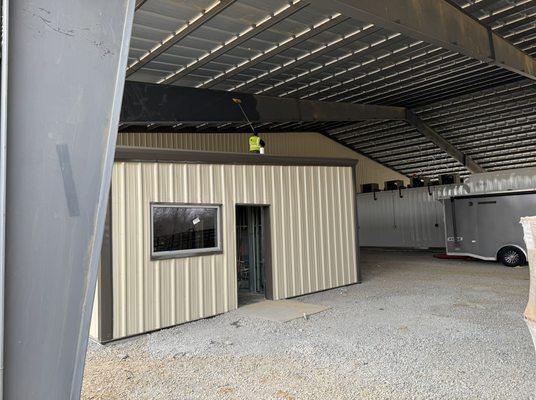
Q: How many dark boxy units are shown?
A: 4